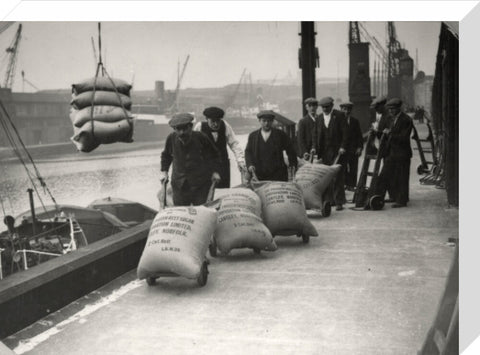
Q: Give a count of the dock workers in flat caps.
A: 8